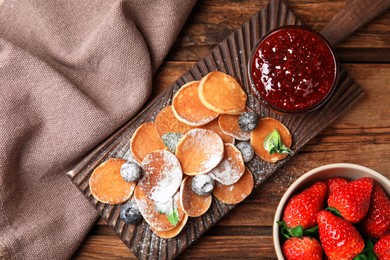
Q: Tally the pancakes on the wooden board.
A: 15